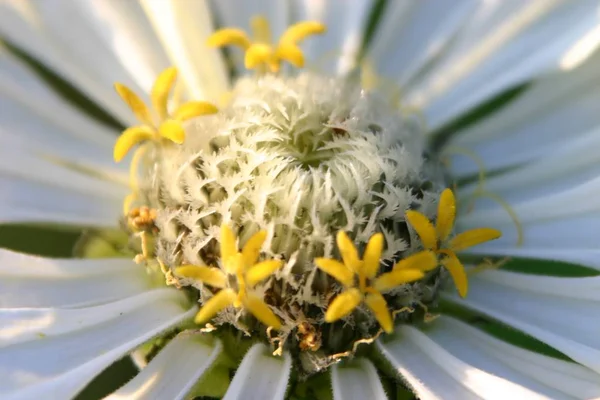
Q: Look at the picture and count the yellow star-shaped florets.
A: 5